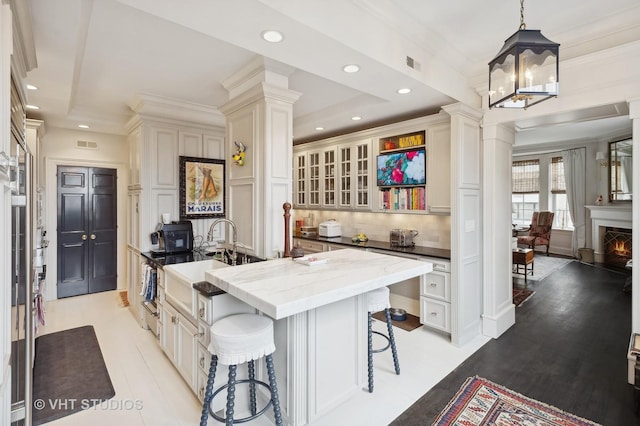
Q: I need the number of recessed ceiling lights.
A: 8